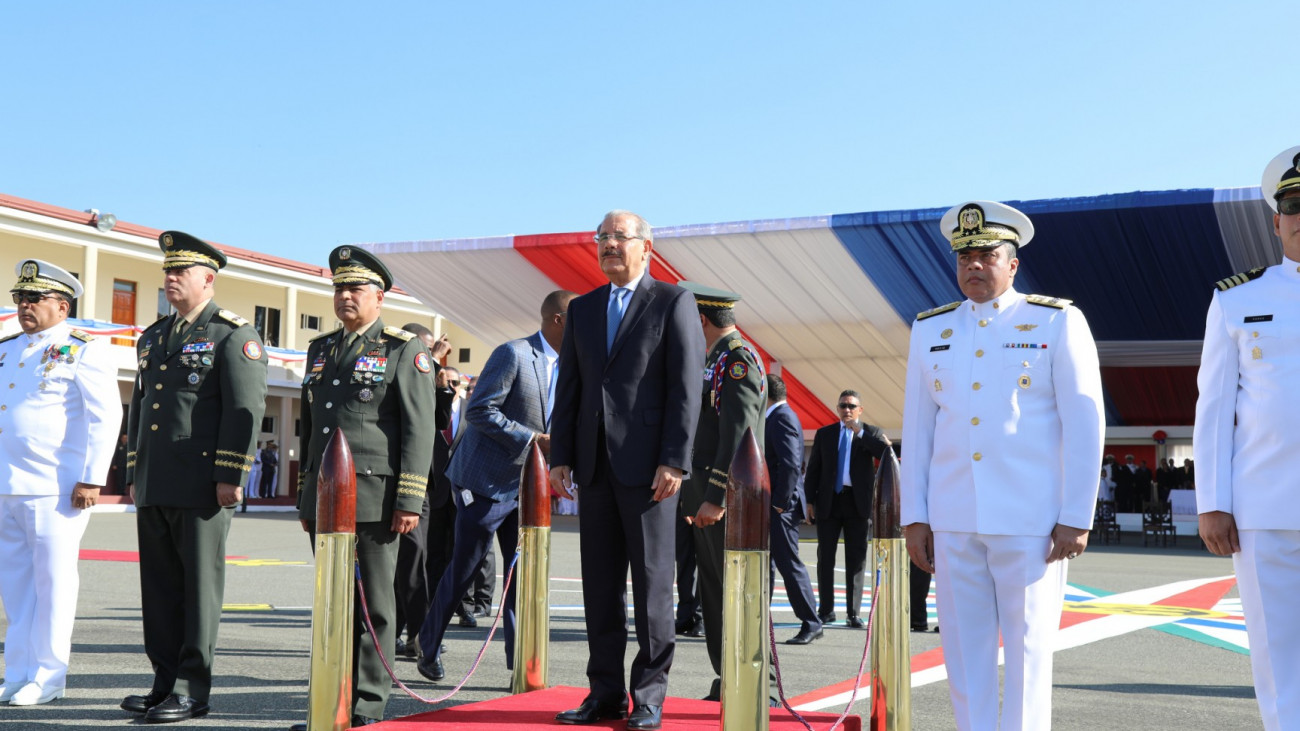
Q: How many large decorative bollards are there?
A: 4